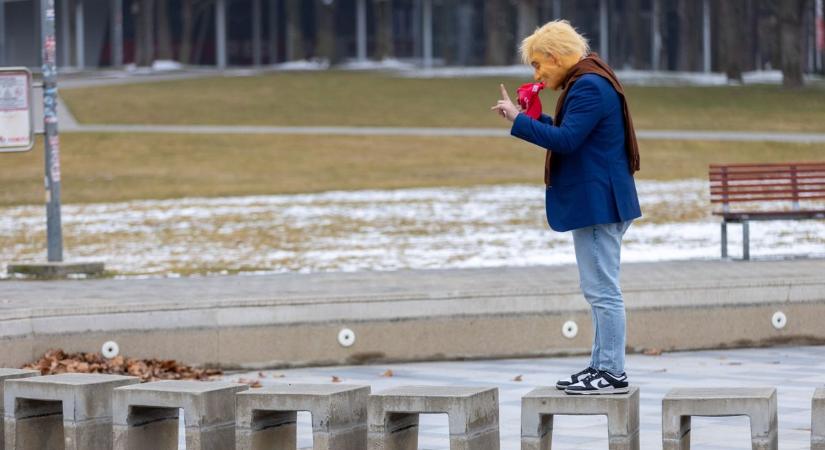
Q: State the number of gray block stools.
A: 8